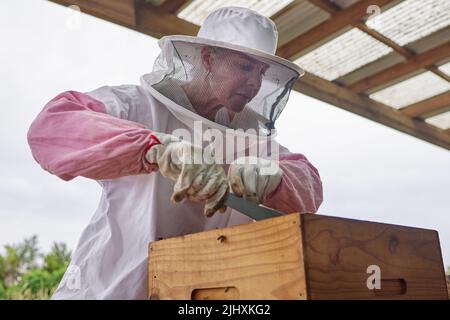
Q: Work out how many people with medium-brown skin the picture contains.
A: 0